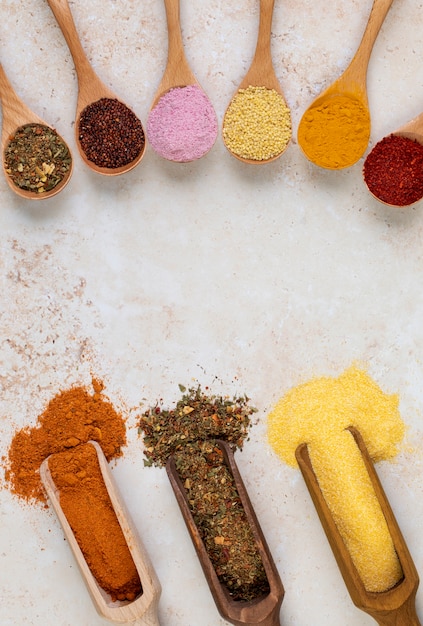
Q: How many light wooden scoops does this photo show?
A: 1